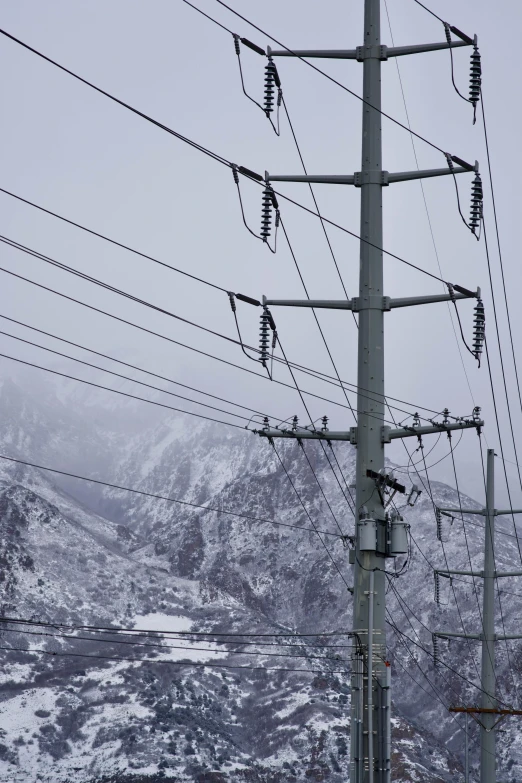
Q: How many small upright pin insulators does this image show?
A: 6